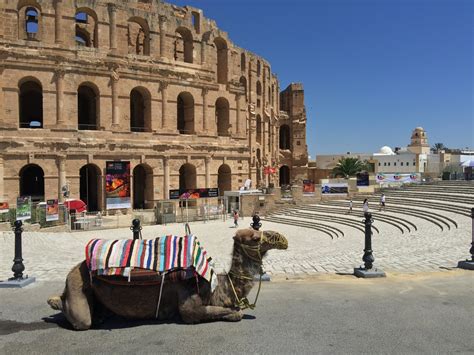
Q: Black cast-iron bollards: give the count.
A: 5